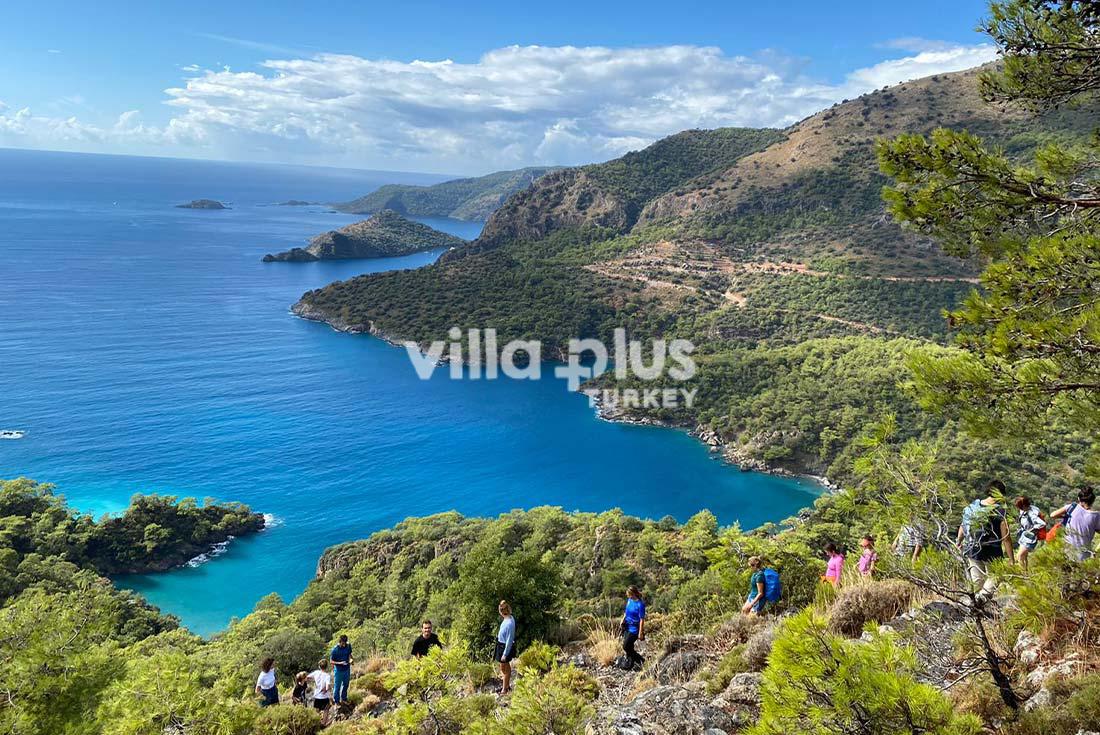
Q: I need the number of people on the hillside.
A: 14